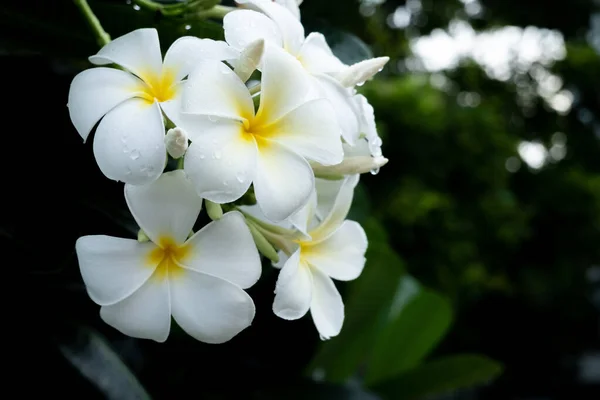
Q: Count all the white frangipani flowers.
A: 5